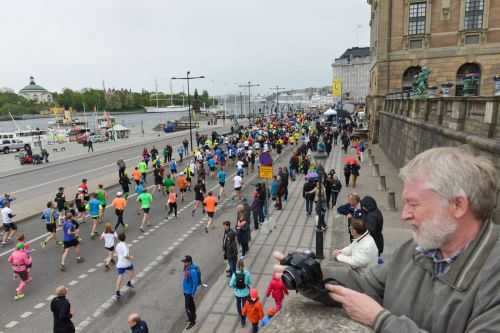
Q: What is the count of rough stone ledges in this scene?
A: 1